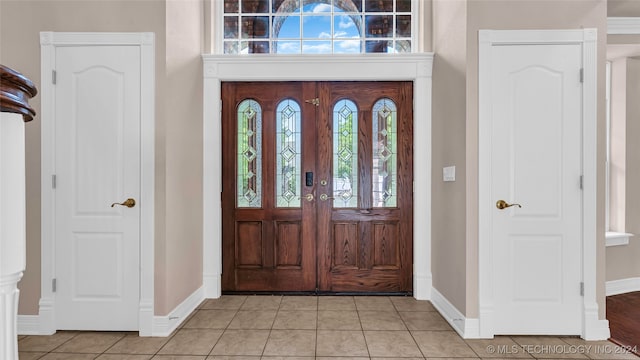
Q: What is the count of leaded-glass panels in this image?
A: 4